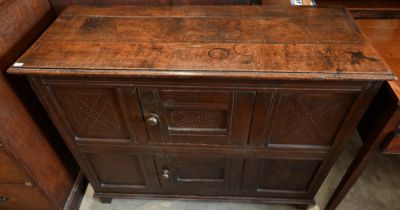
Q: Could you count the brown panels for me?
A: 6